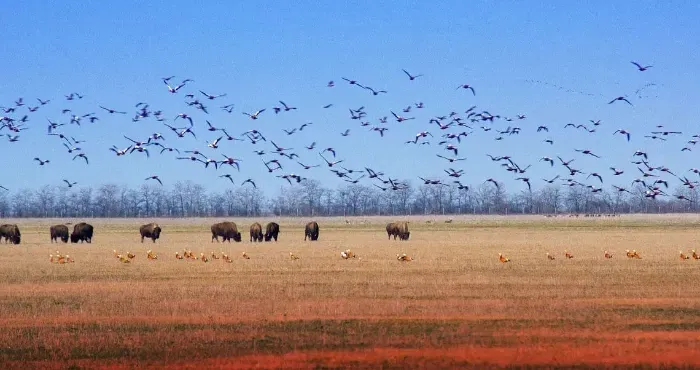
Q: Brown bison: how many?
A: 9